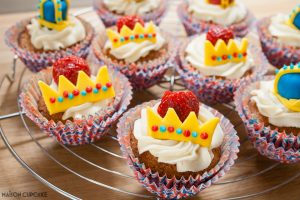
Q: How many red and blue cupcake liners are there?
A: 9